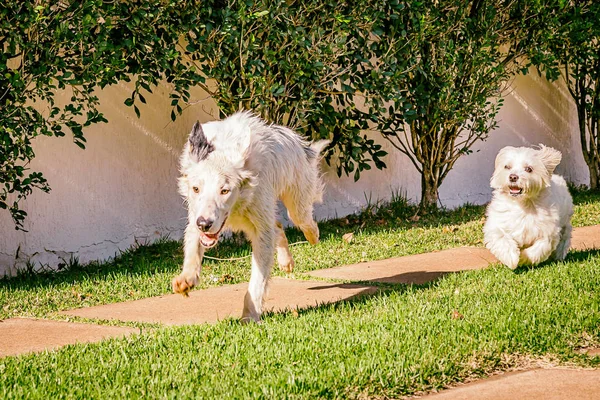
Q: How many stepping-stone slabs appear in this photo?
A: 5